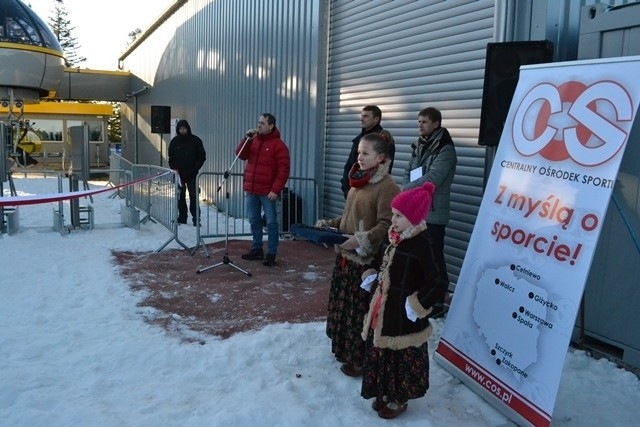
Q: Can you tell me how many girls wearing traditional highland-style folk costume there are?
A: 2